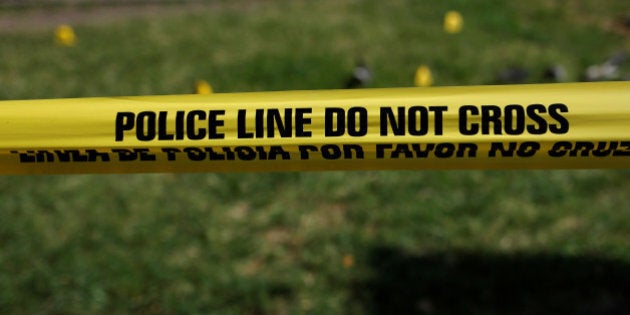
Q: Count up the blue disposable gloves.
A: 0